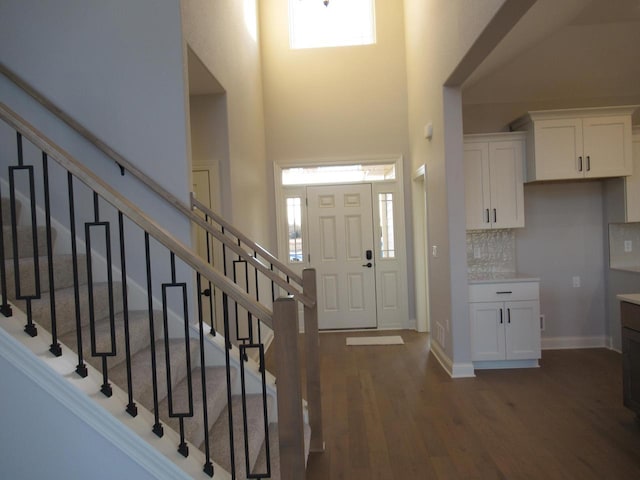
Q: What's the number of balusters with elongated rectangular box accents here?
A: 5